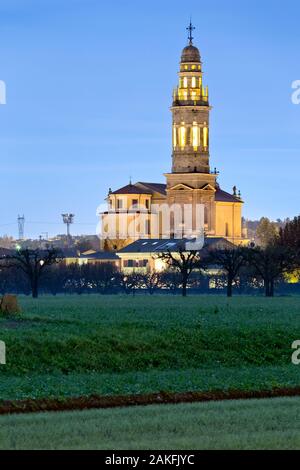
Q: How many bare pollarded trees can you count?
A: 4